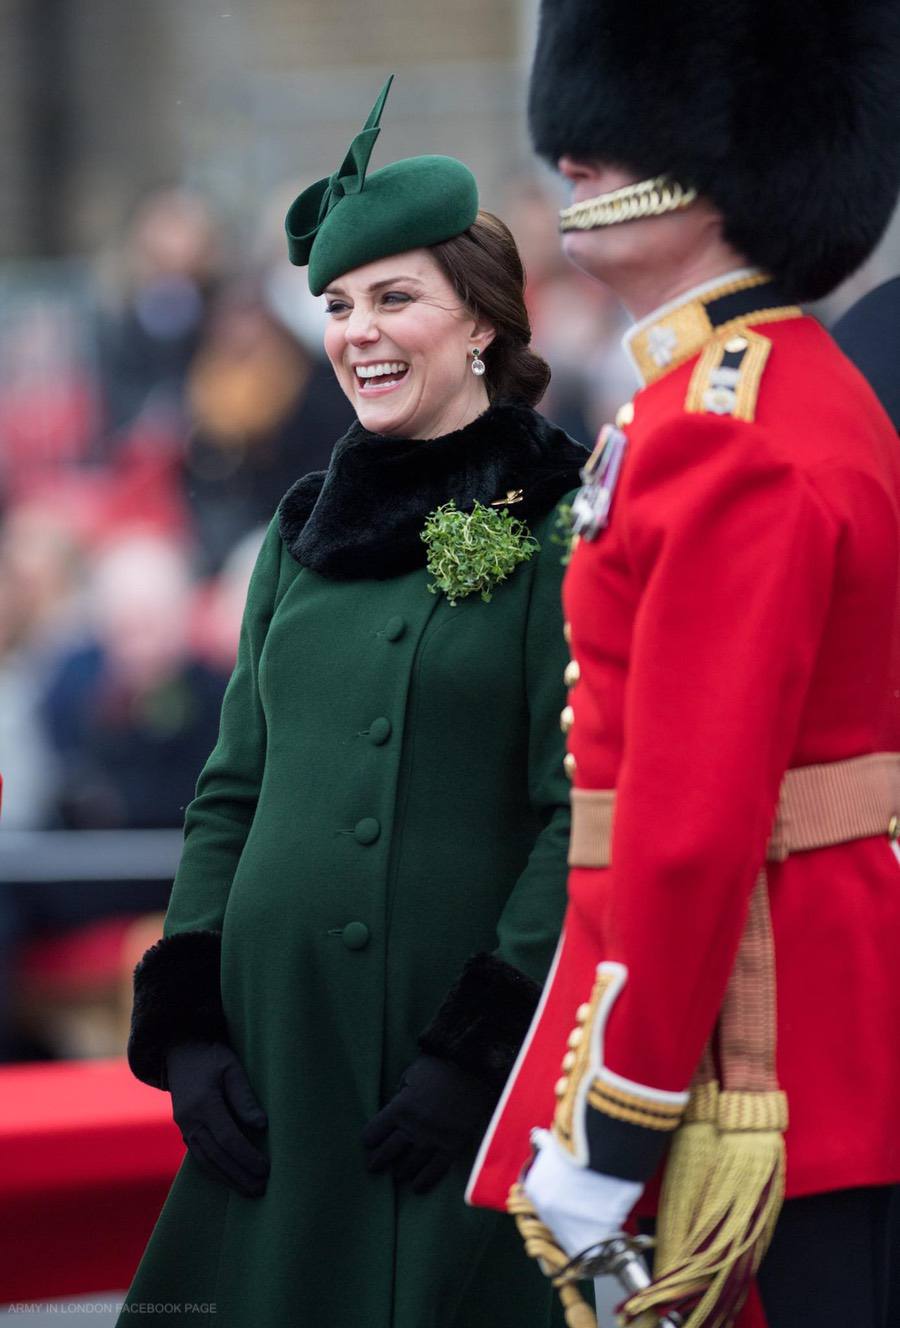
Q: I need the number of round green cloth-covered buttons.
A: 4